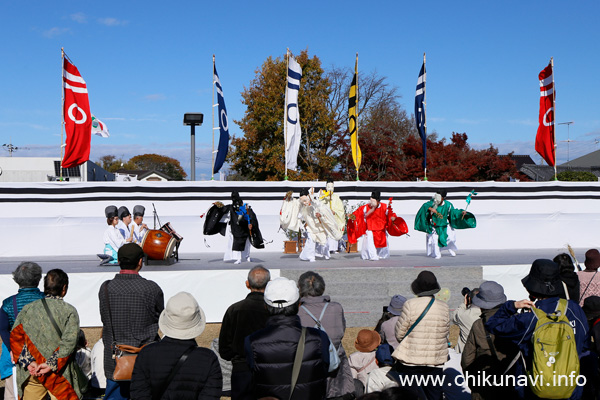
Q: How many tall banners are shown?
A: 6